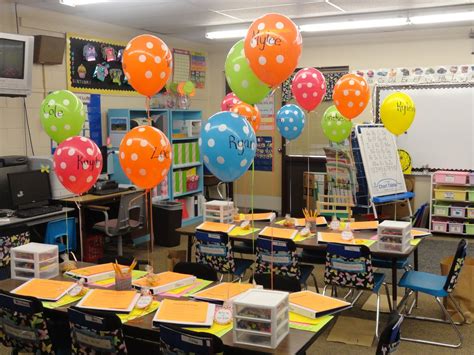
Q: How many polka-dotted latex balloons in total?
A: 13